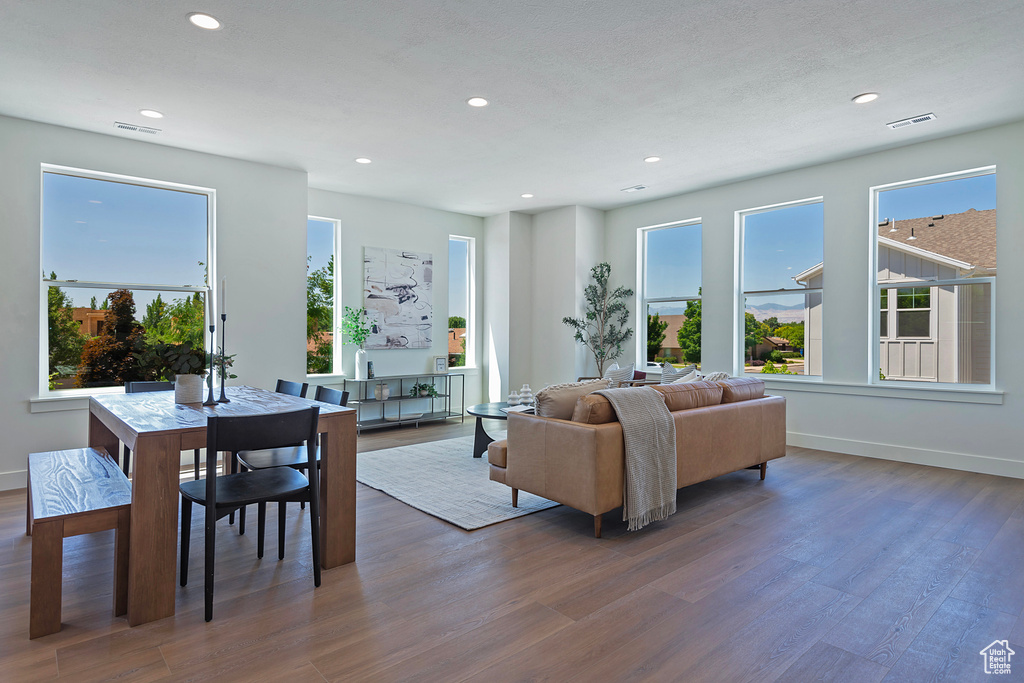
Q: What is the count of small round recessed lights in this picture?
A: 7